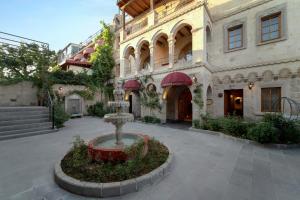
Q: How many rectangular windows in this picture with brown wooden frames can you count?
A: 3